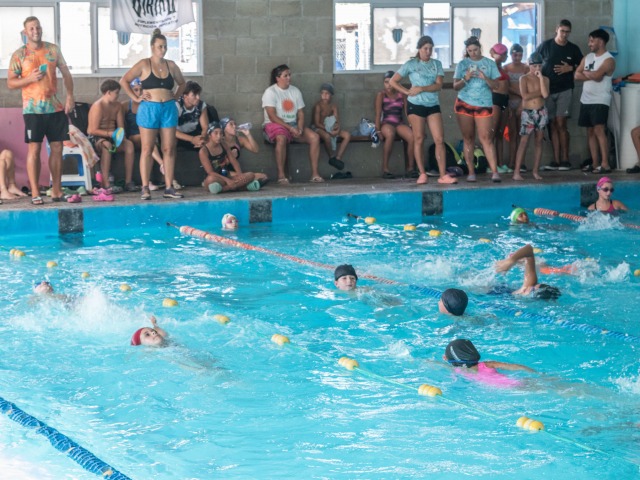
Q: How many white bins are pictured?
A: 1